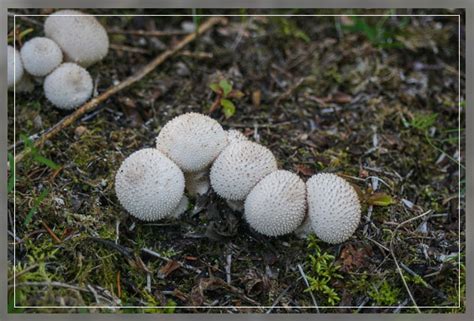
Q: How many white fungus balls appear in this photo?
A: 10